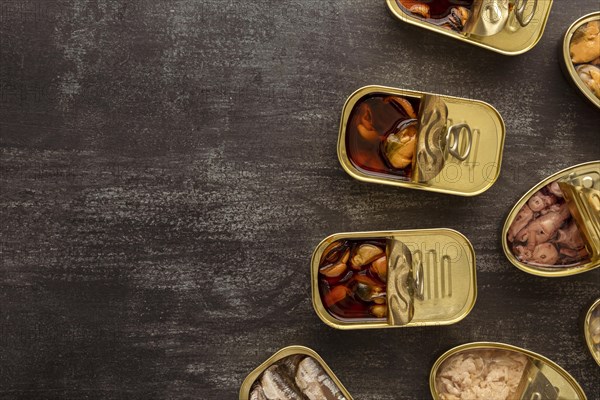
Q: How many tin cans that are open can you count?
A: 8